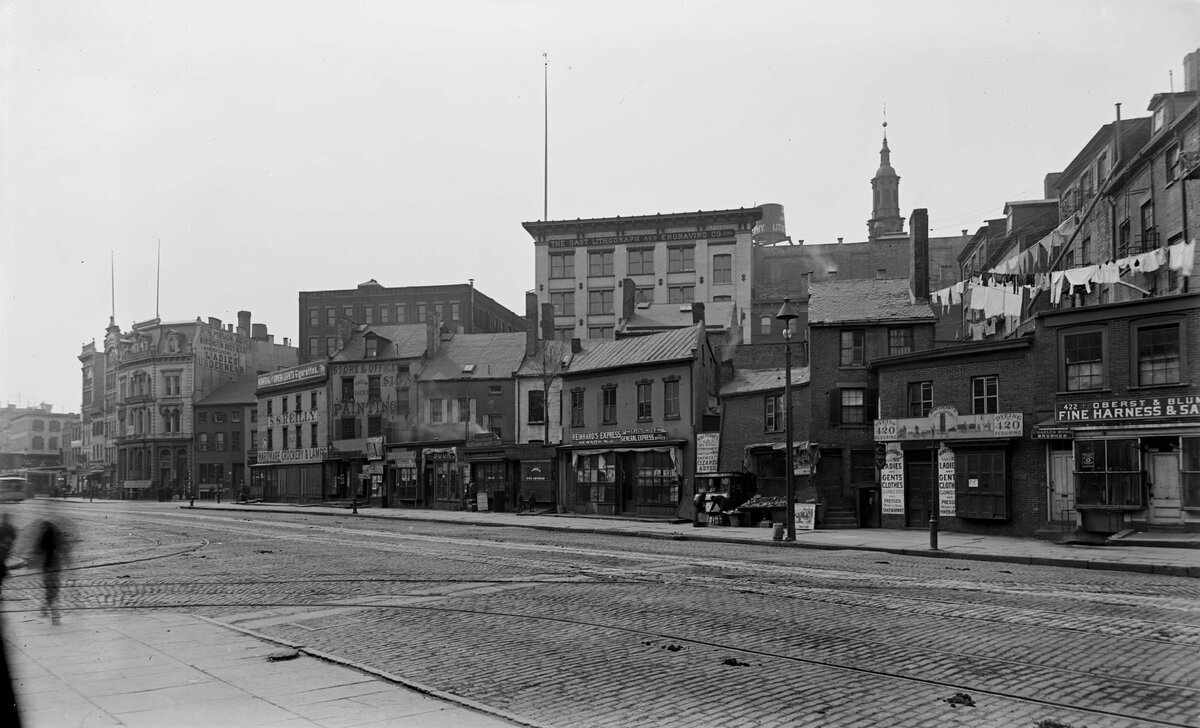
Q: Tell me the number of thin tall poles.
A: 3